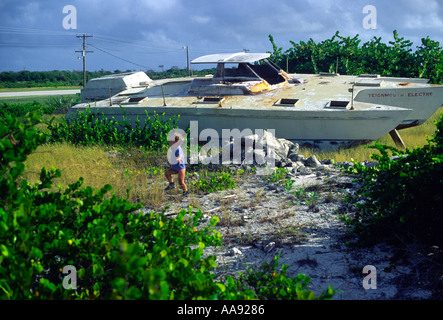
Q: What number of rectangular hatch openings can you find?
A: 4